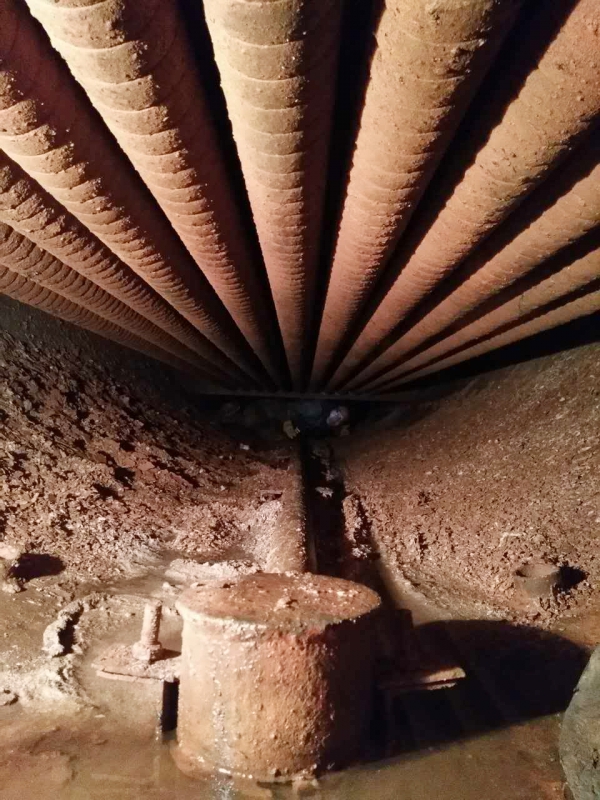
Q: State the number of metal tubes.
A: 11